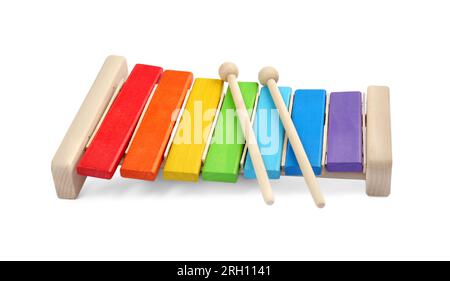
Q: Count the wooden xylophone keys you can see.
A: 7